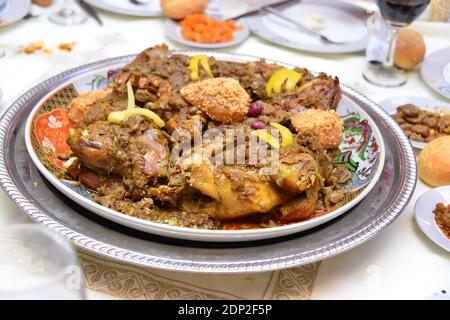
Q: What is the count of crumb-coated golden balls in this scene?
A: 3